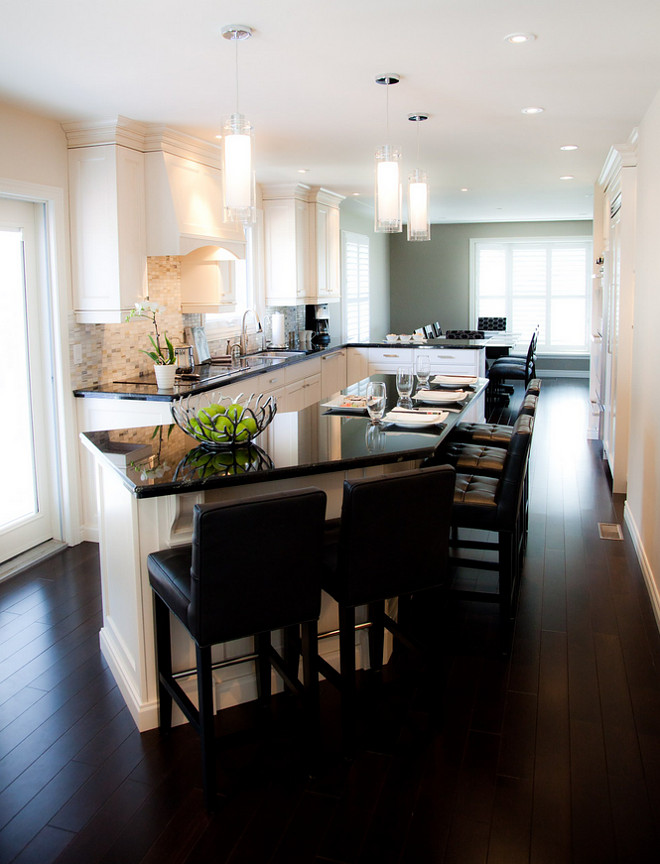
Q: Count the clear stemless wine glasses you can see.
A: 3